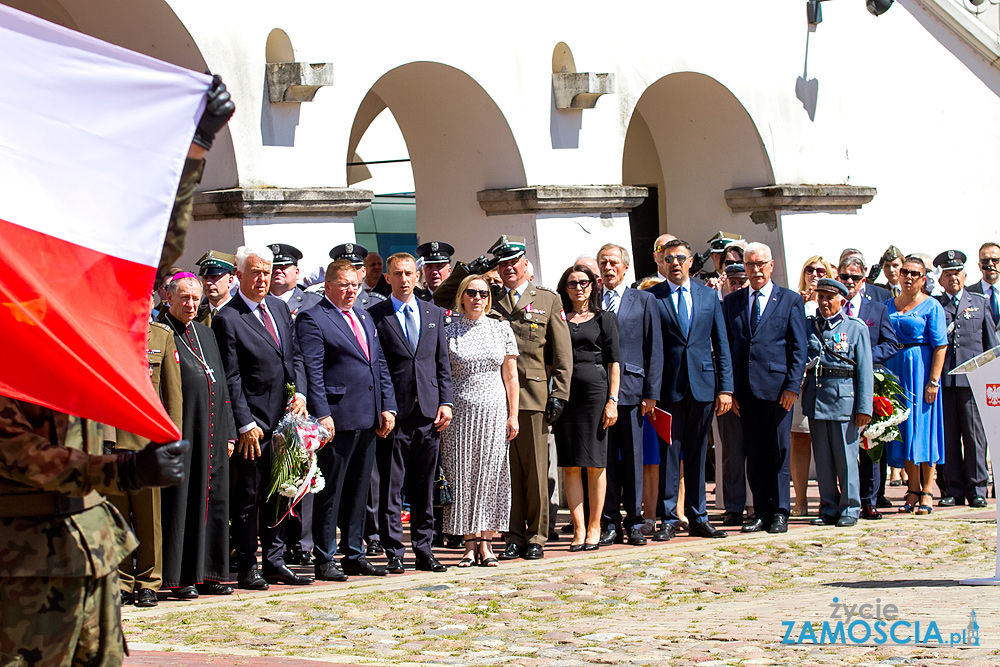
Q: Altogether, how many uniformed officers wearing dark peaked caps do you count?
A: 4